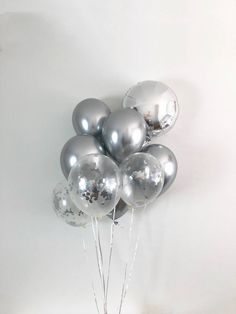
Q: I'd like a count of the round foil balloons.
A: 1